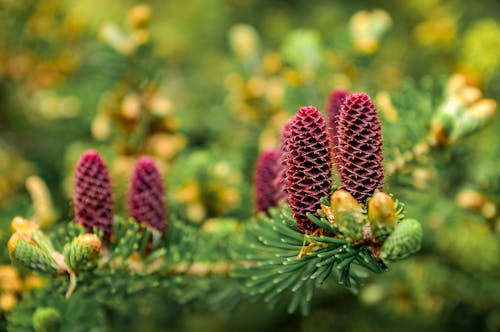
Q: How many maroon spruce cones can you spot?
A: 7